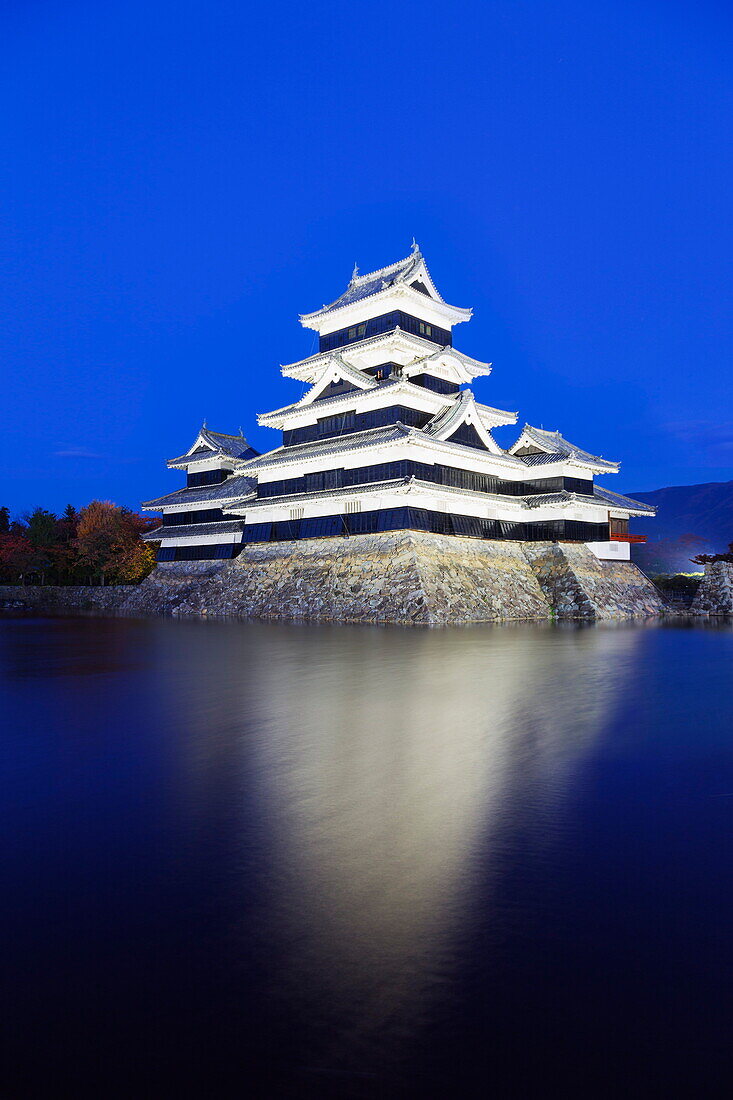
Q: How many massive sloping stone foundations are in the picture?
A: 1